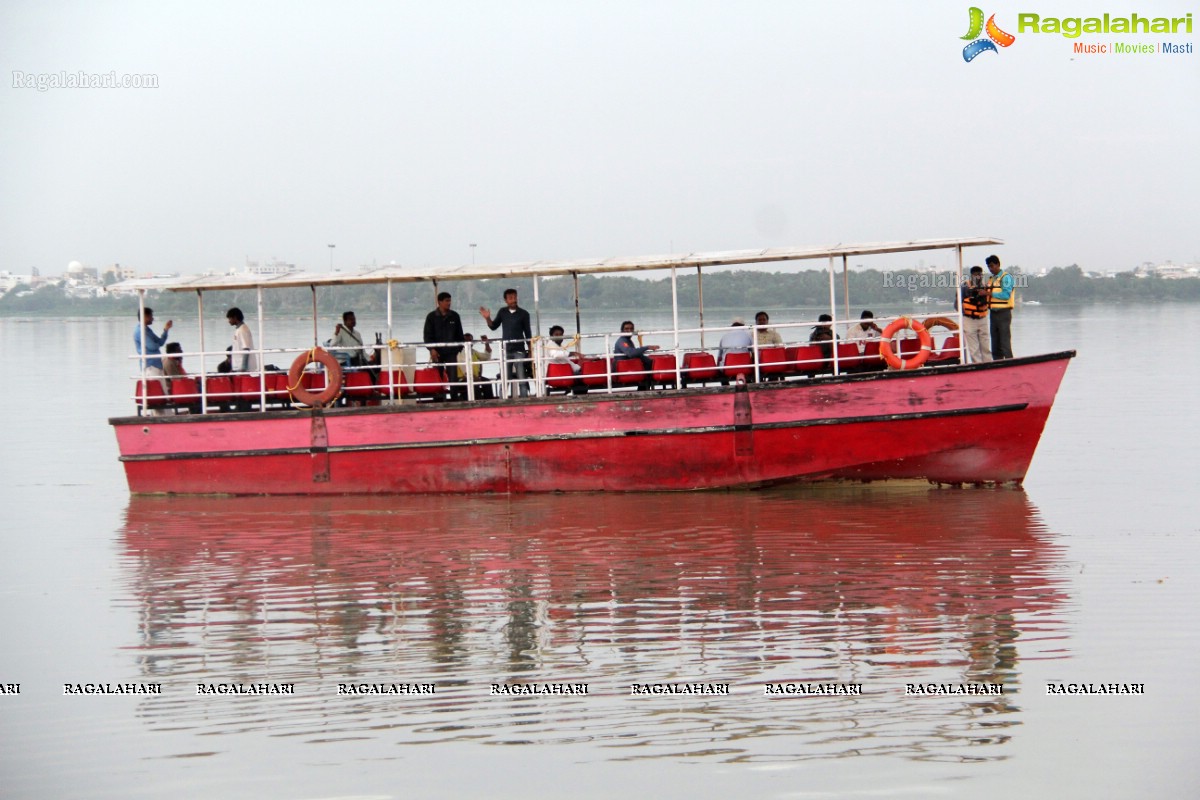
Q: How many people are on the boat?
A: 15